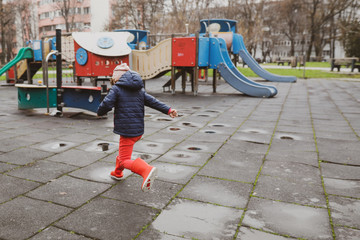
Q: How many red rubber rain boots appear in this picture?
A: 2